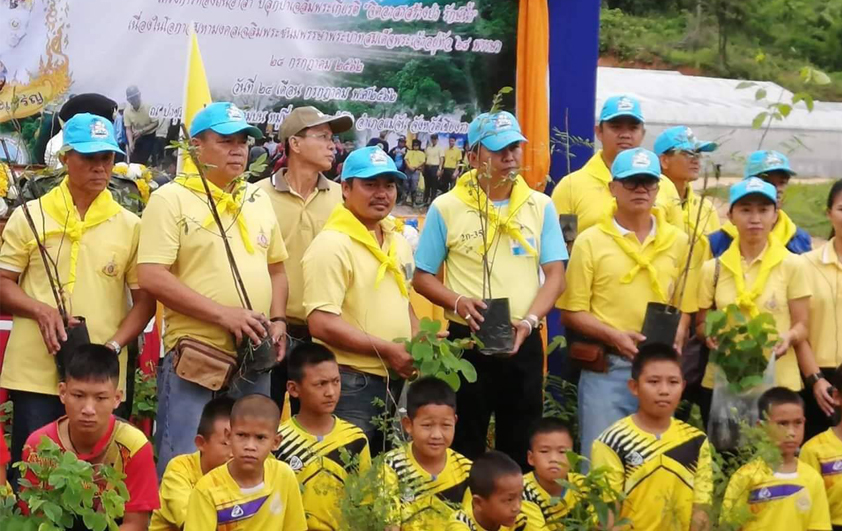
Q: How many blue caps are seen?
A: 9